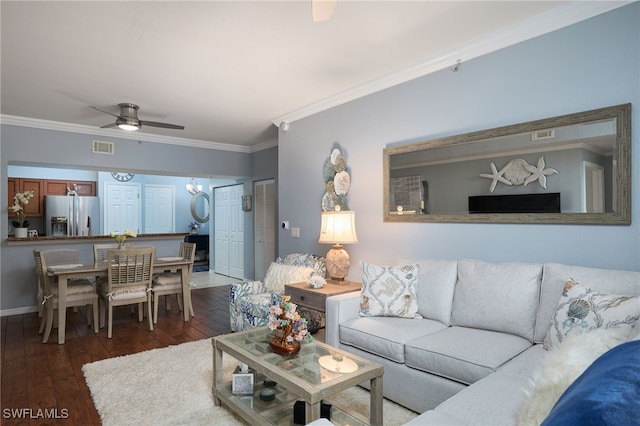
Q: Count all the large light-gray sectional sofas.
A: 1